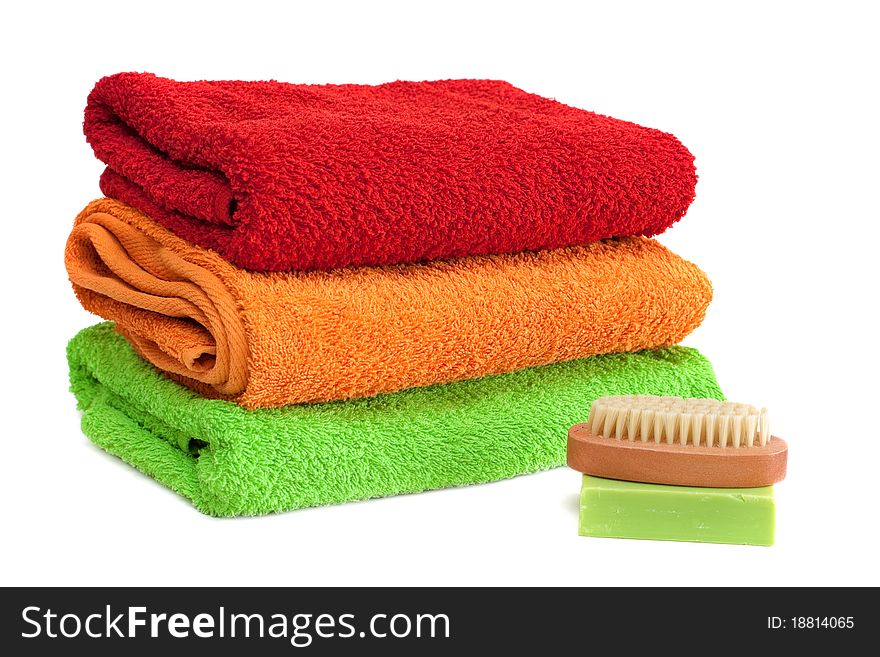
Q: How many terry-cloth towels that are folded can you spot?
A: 3